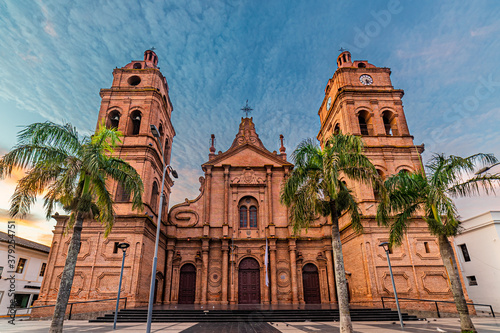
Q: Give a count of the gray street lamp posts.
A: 3